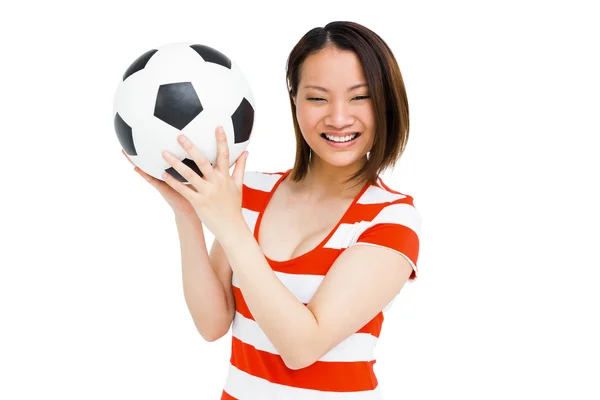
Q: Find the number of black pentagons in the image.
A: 6